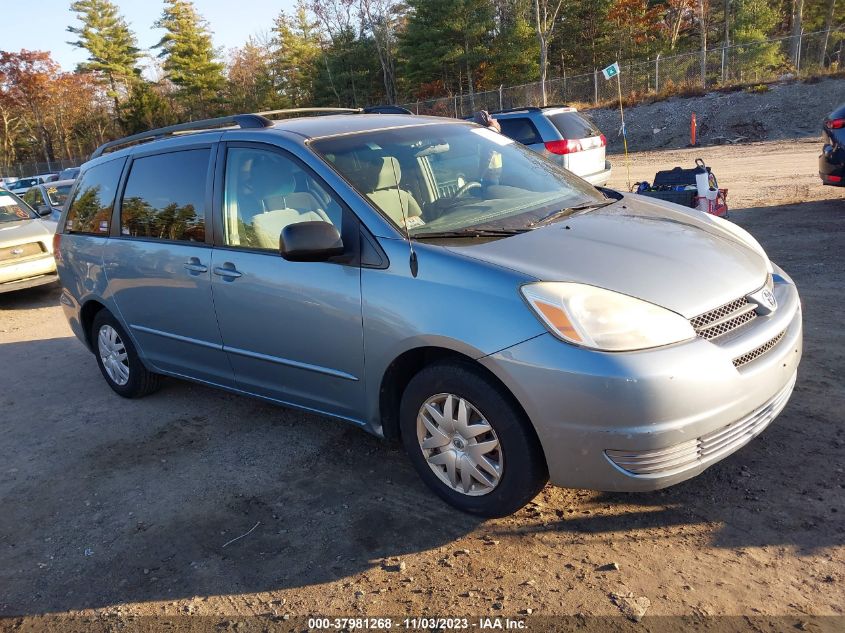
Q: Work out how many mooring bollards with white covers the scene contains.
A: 0